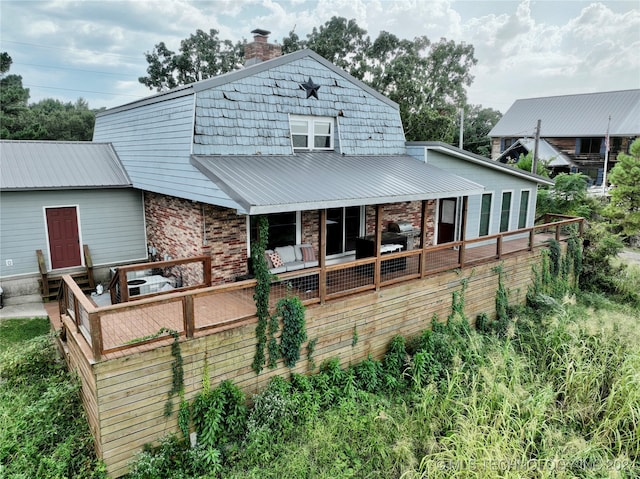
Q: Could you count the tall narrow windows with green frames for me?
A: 3